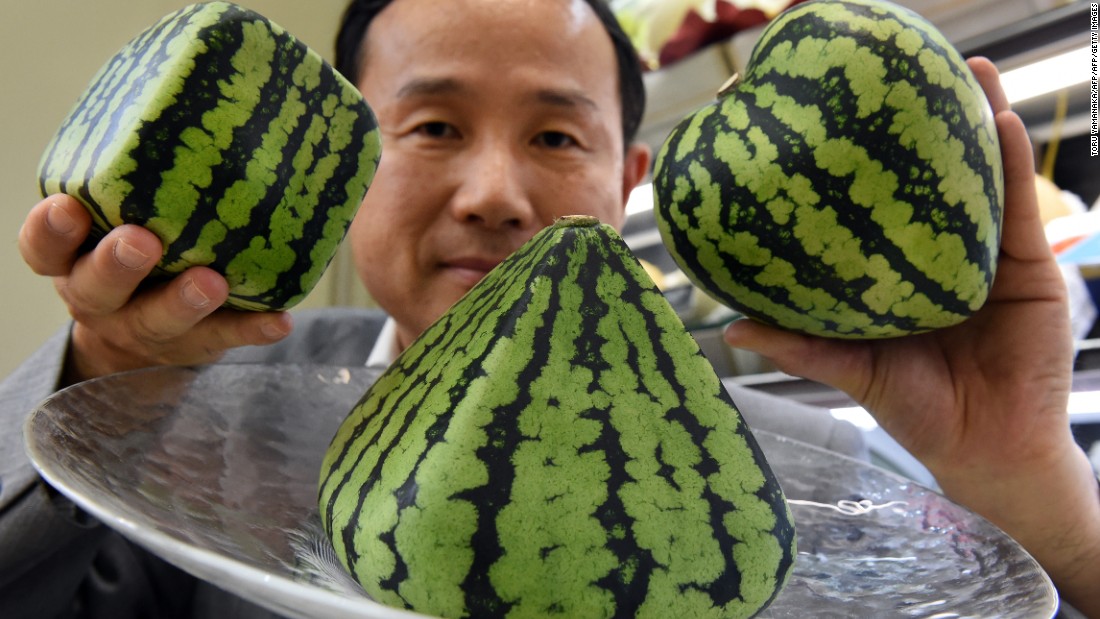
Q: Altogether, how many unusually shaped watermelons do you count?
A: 3